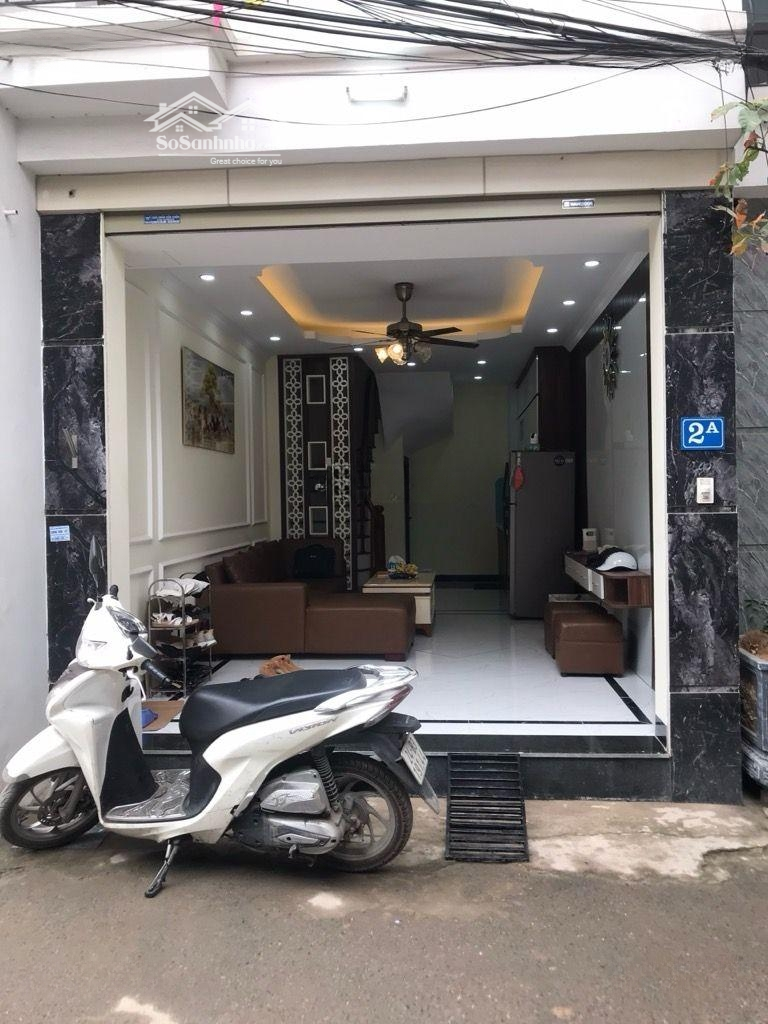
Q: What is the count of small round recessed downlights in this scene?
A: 10